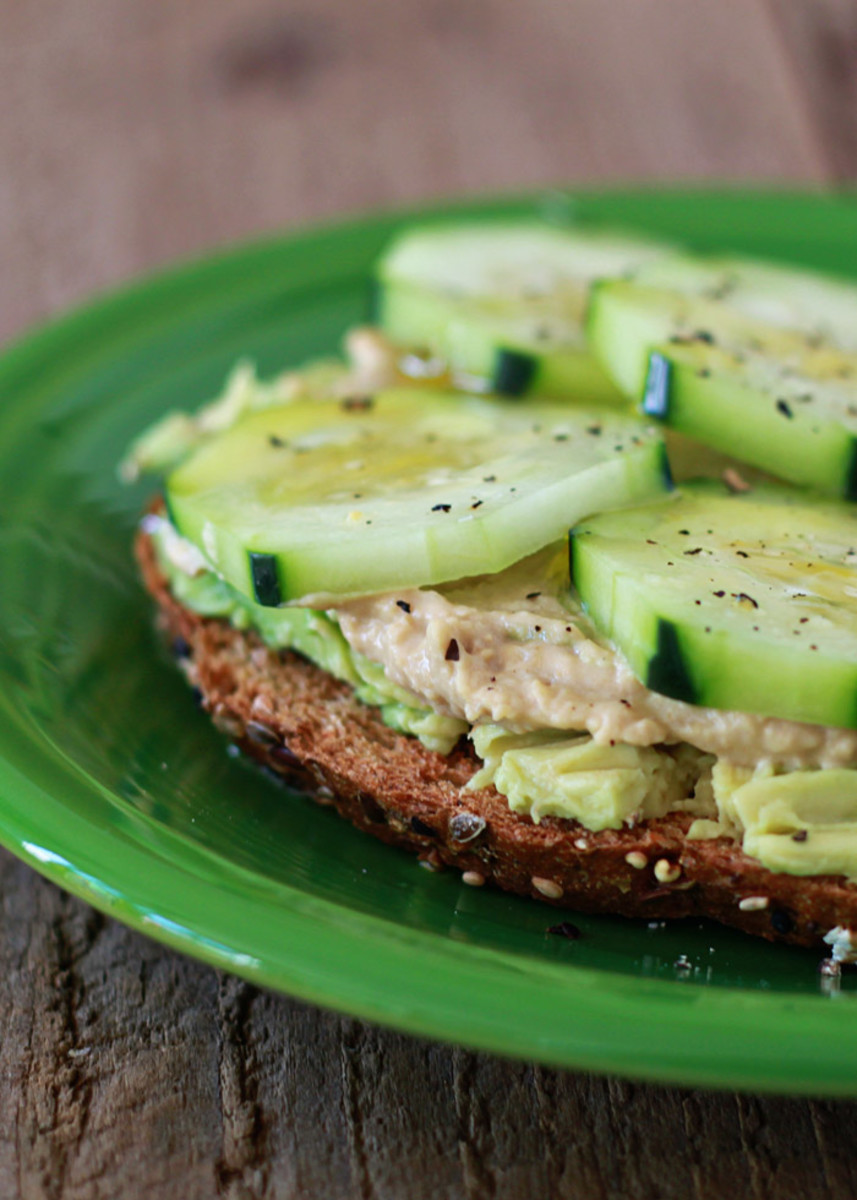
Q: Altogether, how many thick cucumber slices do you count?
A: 4